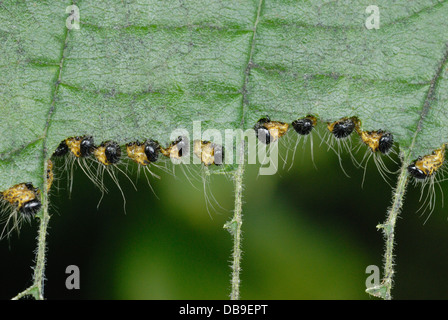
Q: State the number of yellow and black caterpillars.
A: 12